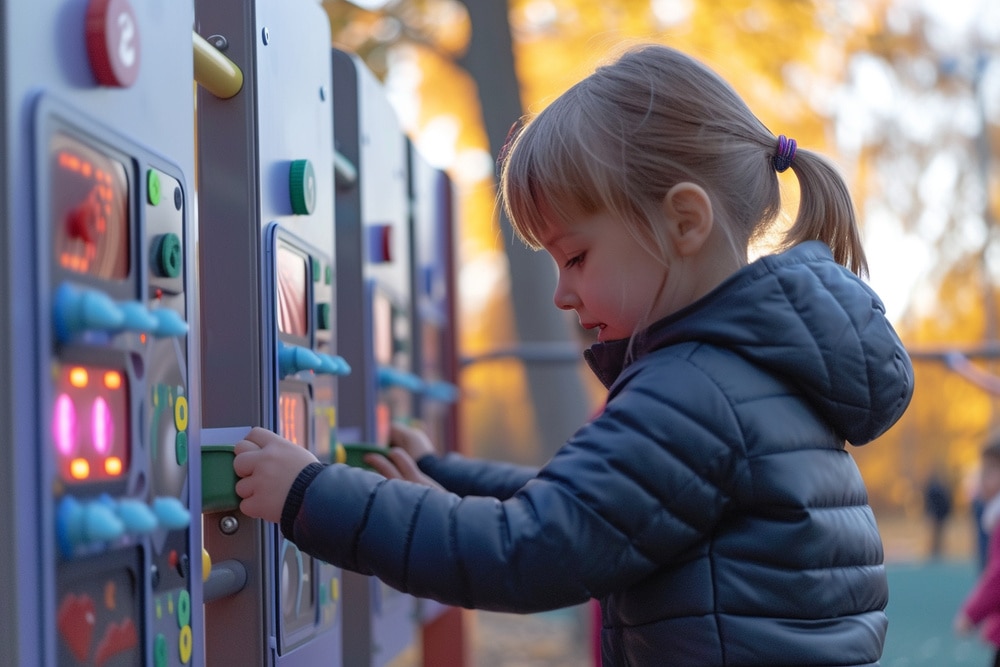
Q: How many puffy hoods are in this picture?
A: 1